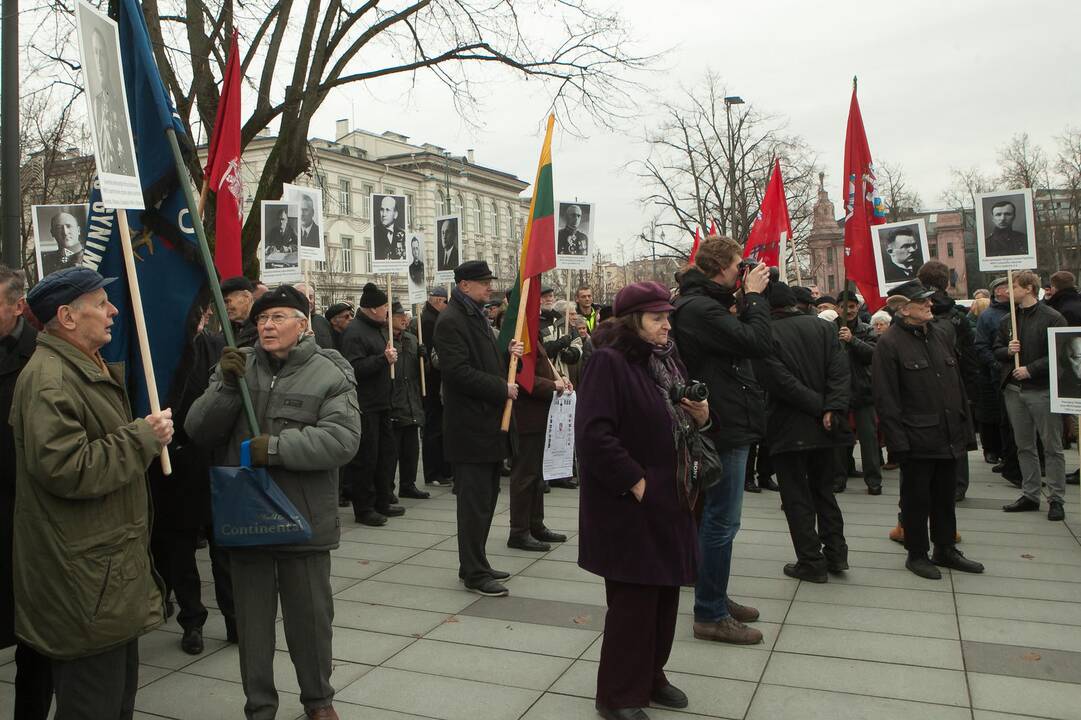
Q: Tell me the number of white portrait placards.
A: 11